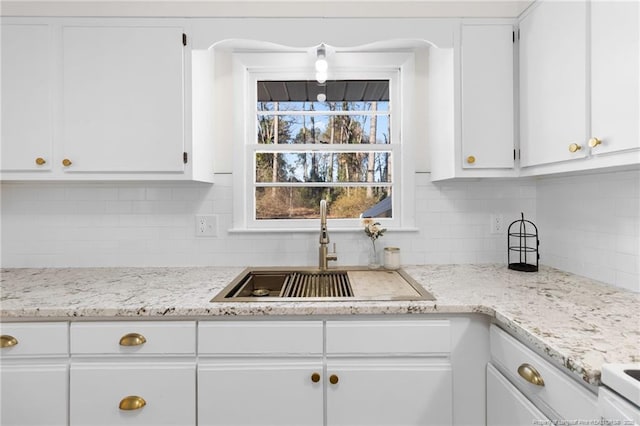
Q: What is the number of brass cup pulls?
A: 4